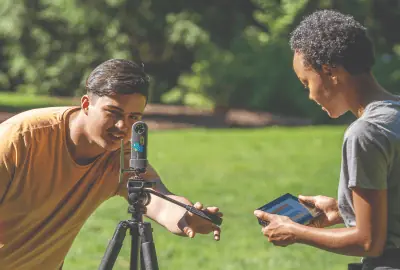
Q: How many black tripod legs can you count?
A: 3